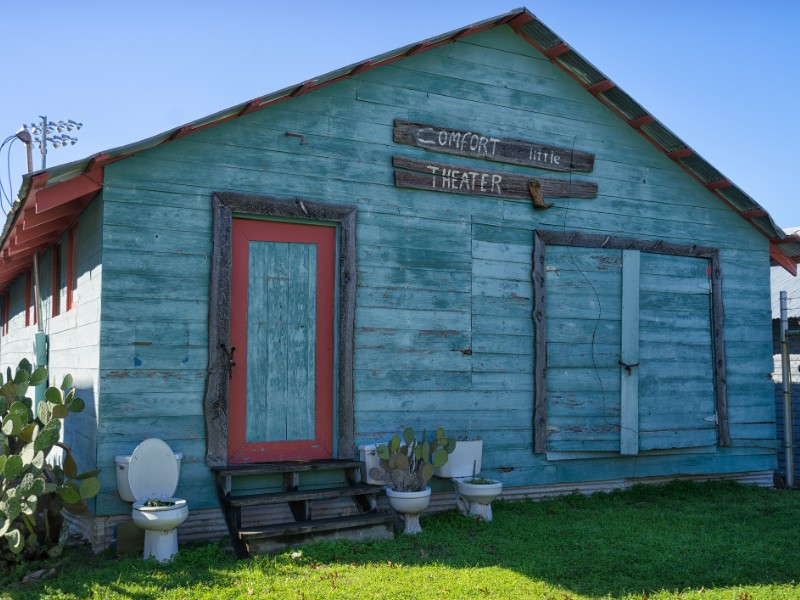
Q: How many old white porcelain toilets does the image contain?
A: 3